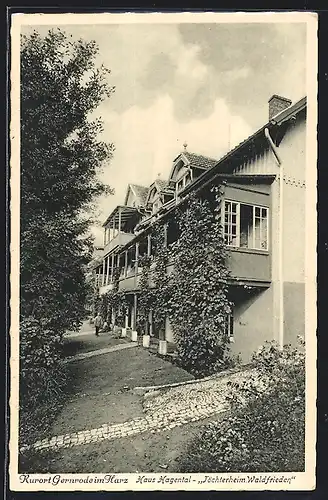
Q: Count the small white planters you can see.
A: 4